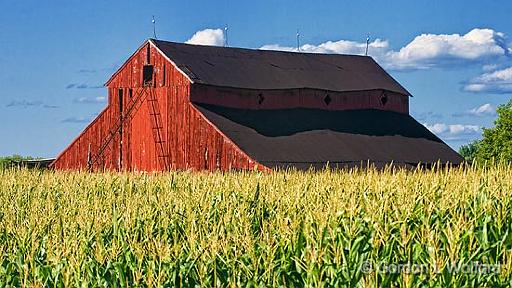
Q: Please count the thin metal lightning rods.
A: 4